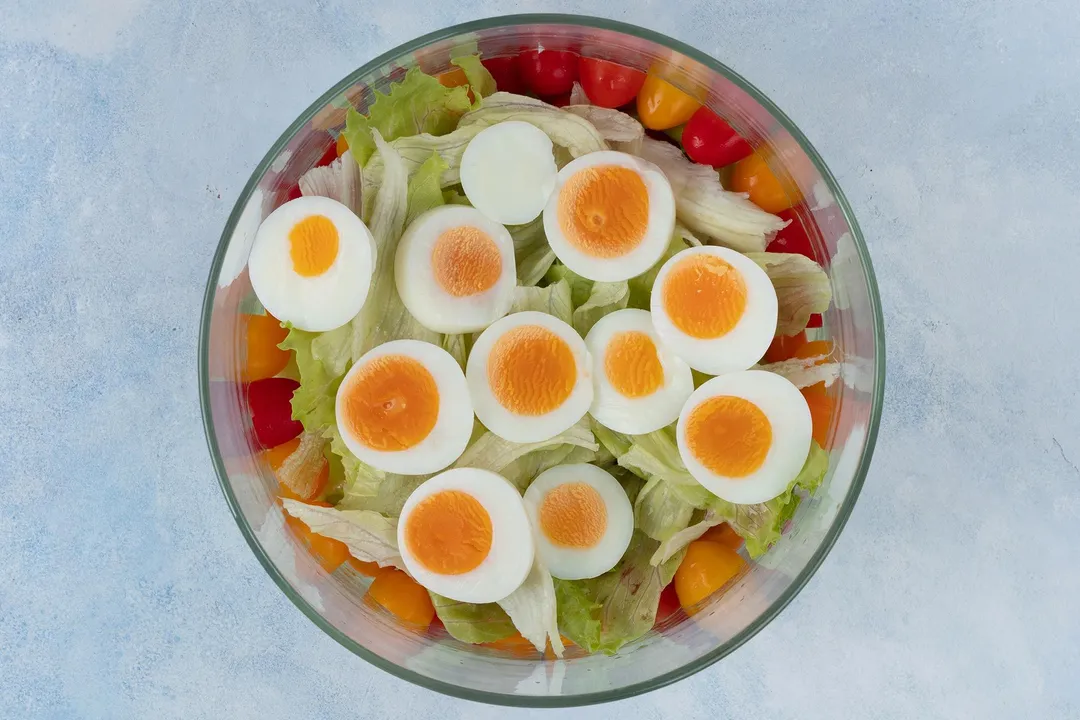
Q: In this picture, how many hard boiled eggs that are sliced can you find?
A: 11